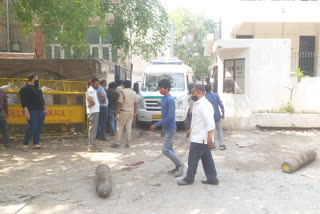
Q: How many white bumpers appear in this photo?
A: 1